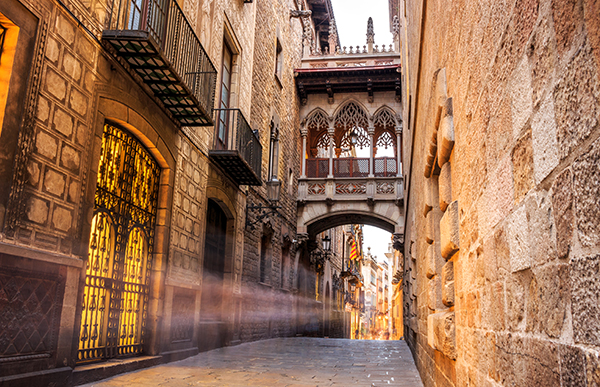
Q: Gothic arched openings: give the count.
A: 3